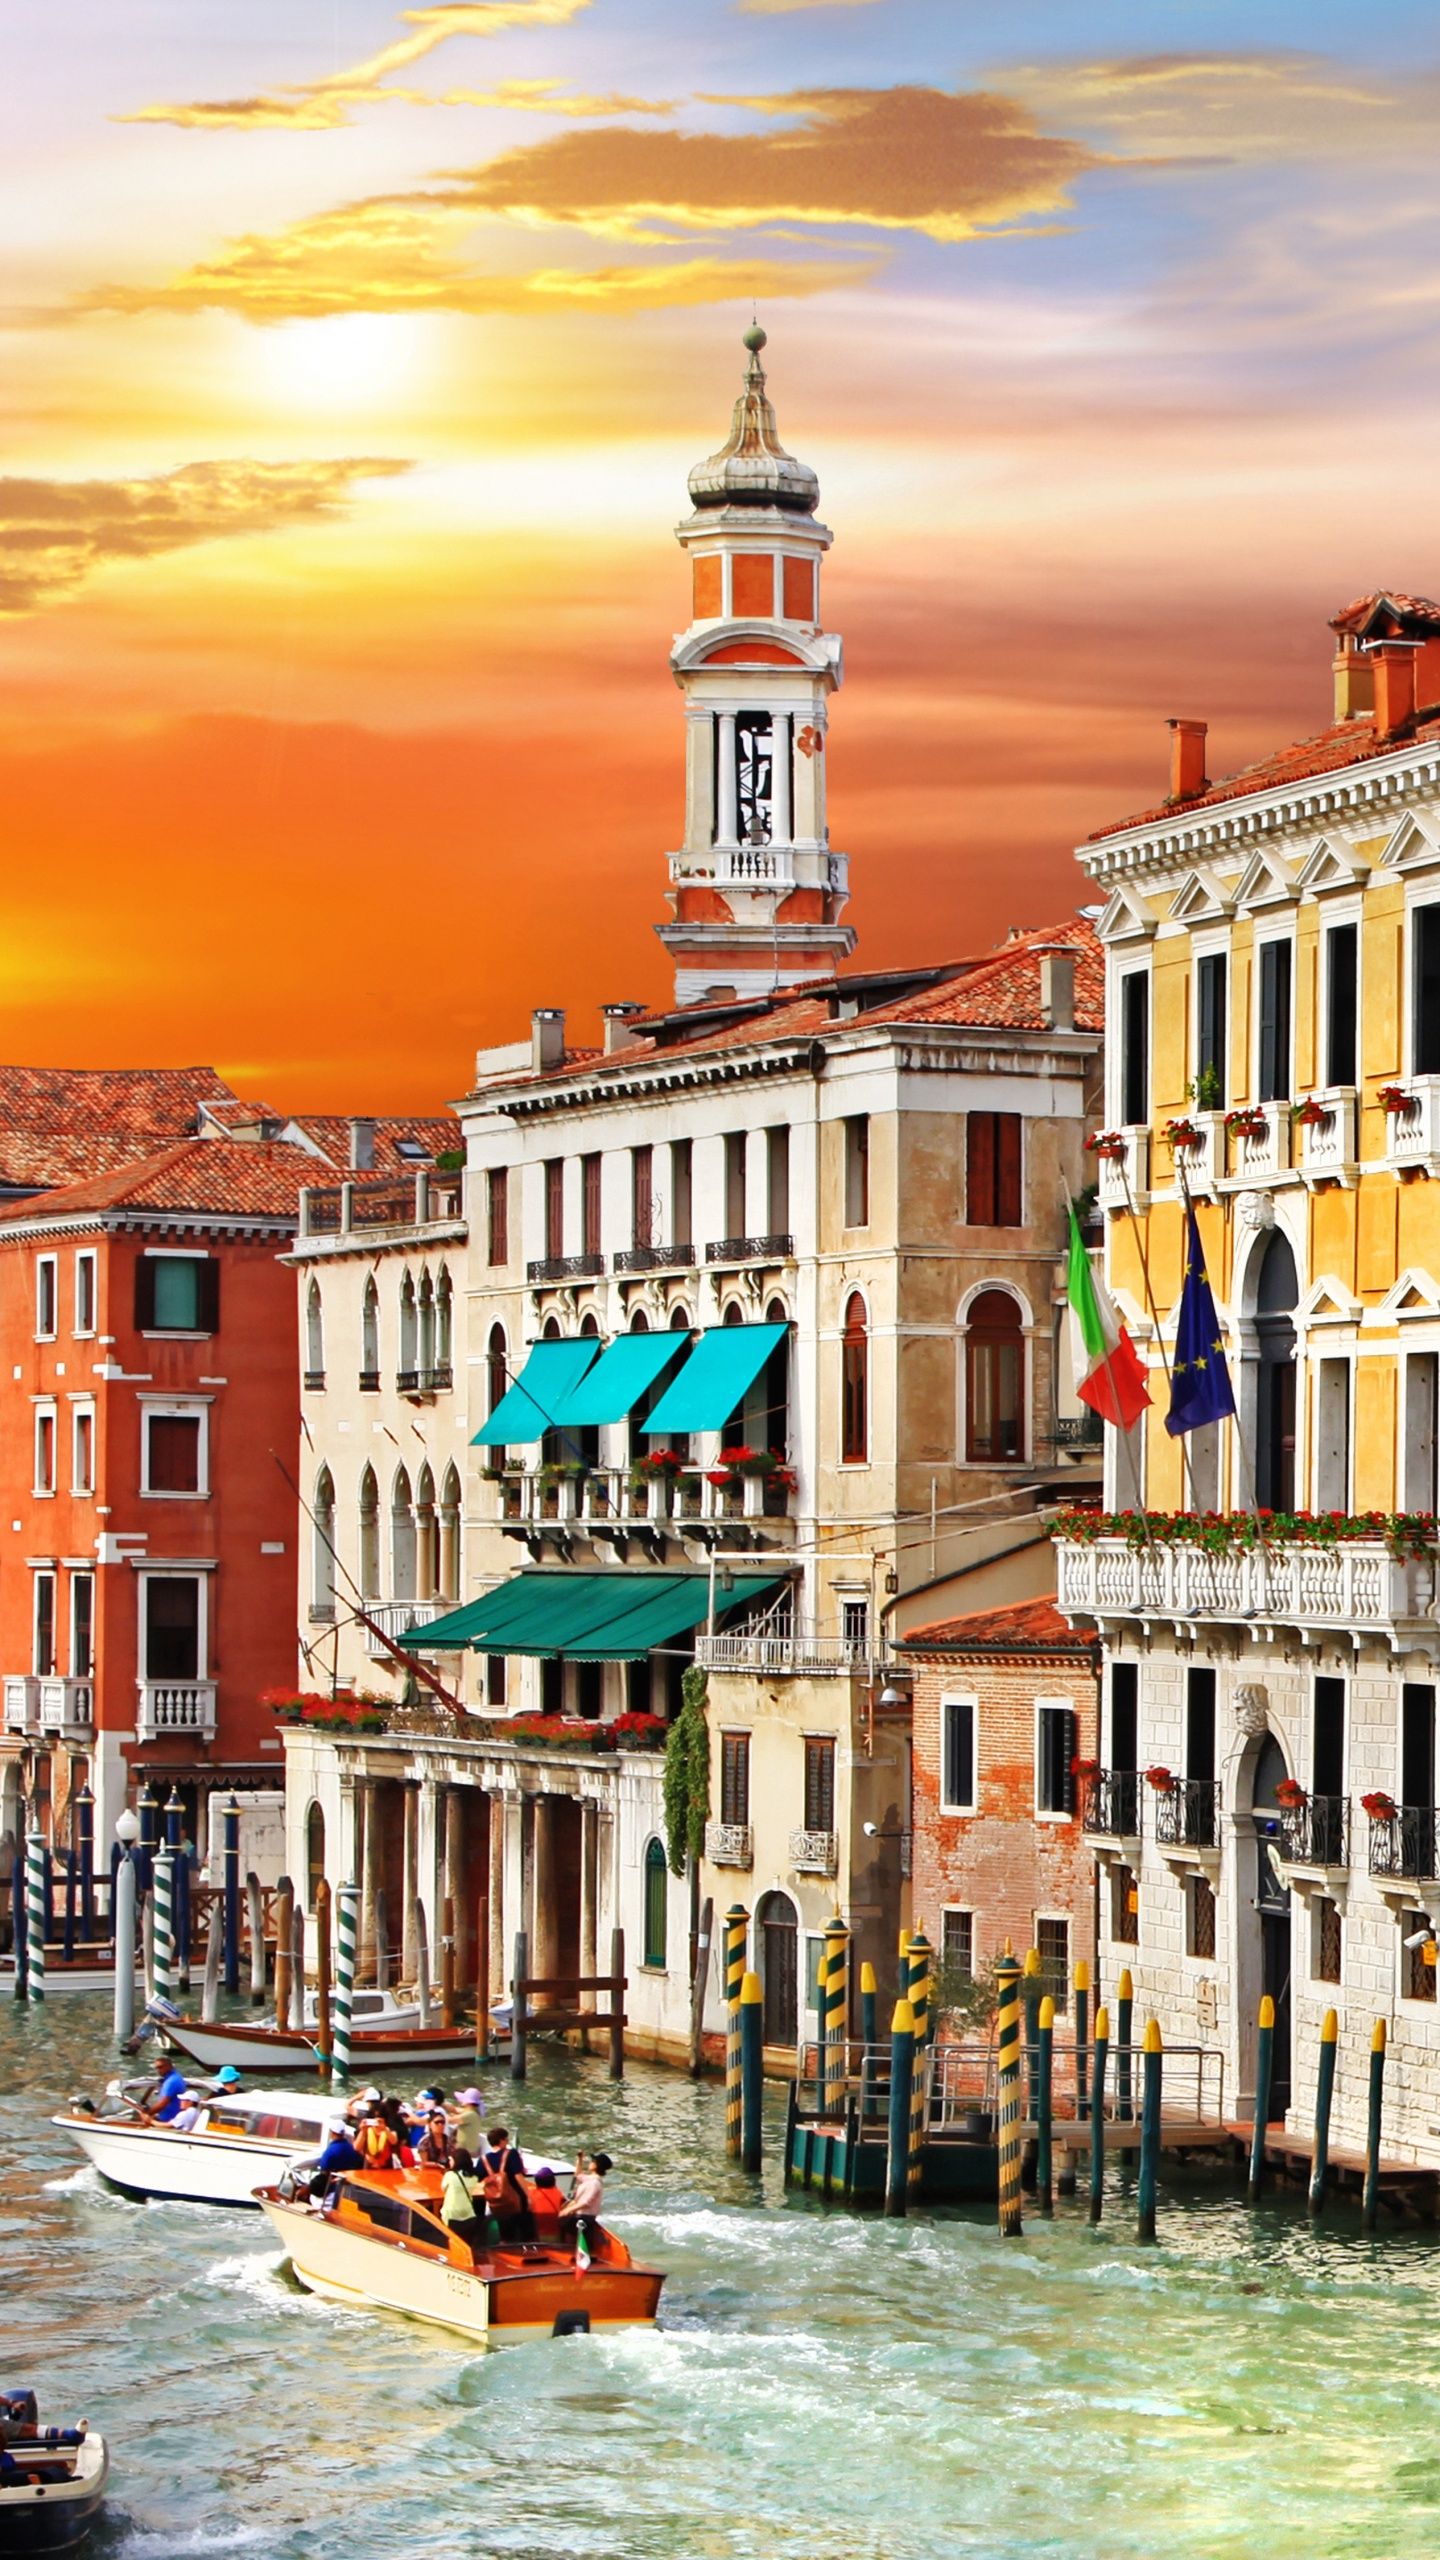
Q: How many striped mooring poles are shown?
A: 7